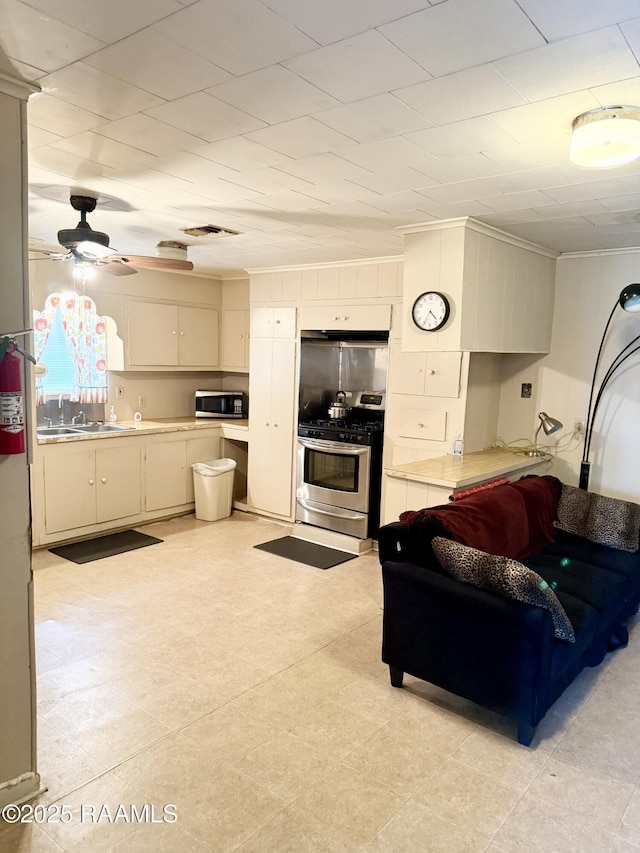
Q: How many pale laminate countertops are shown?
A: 2